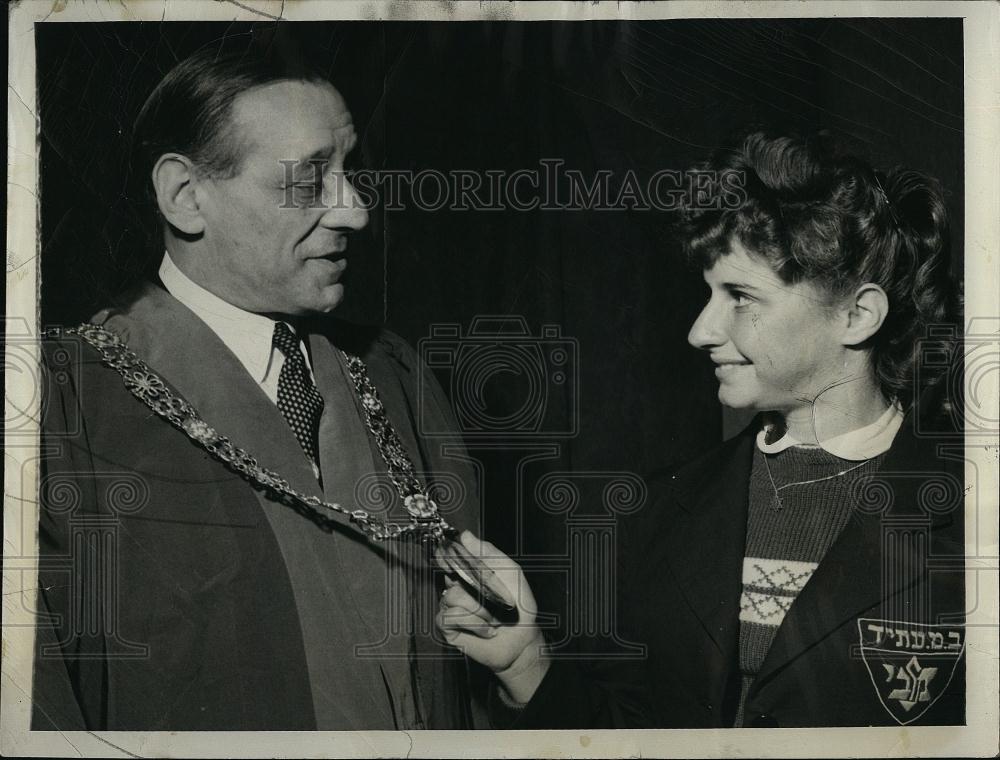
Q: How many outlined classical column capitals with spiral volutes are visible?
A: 4